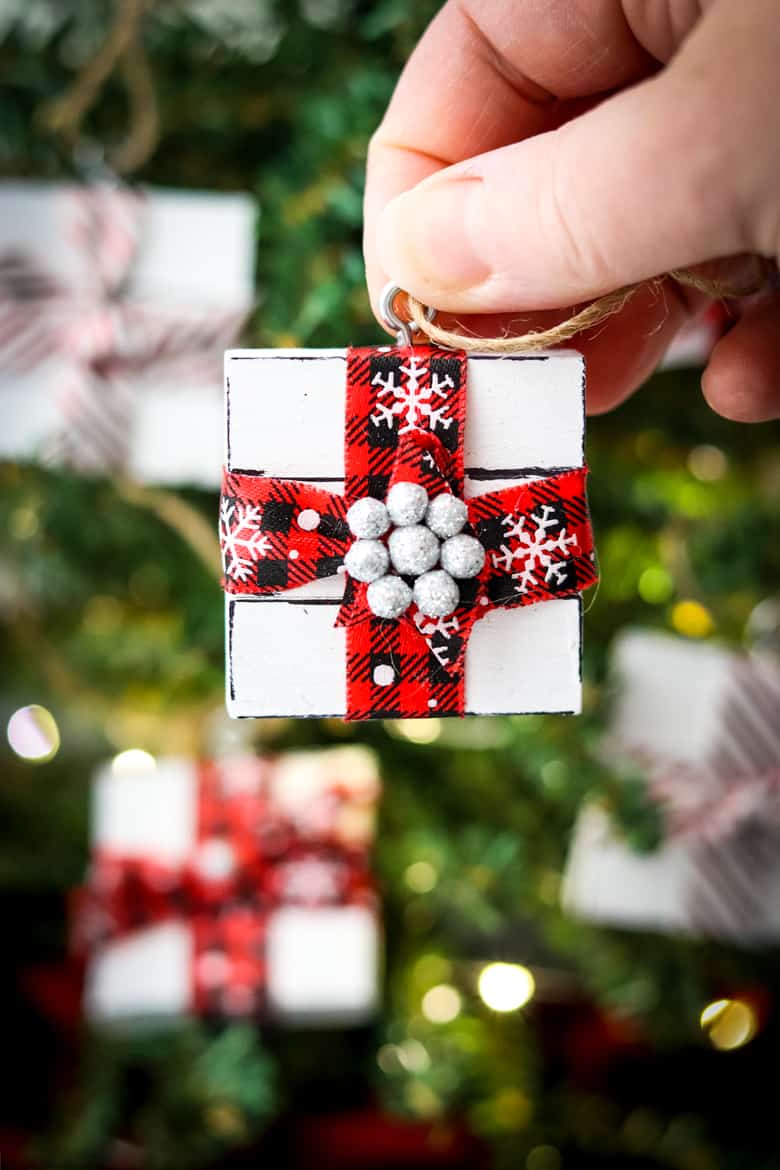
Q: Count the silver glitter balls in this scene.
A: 8